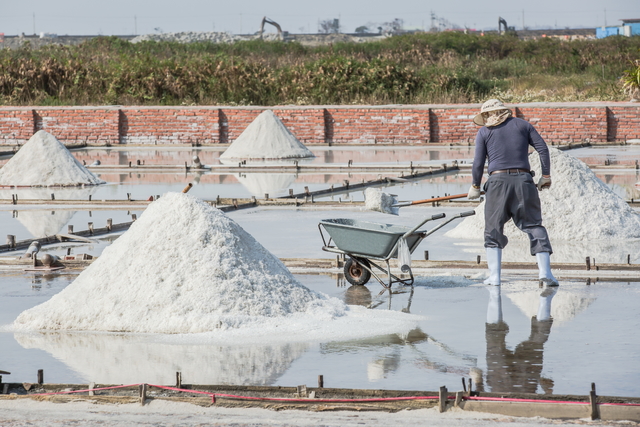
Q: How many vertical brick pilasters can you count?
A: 7